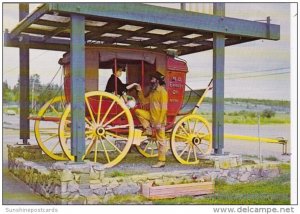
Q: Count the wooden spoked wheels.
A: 4